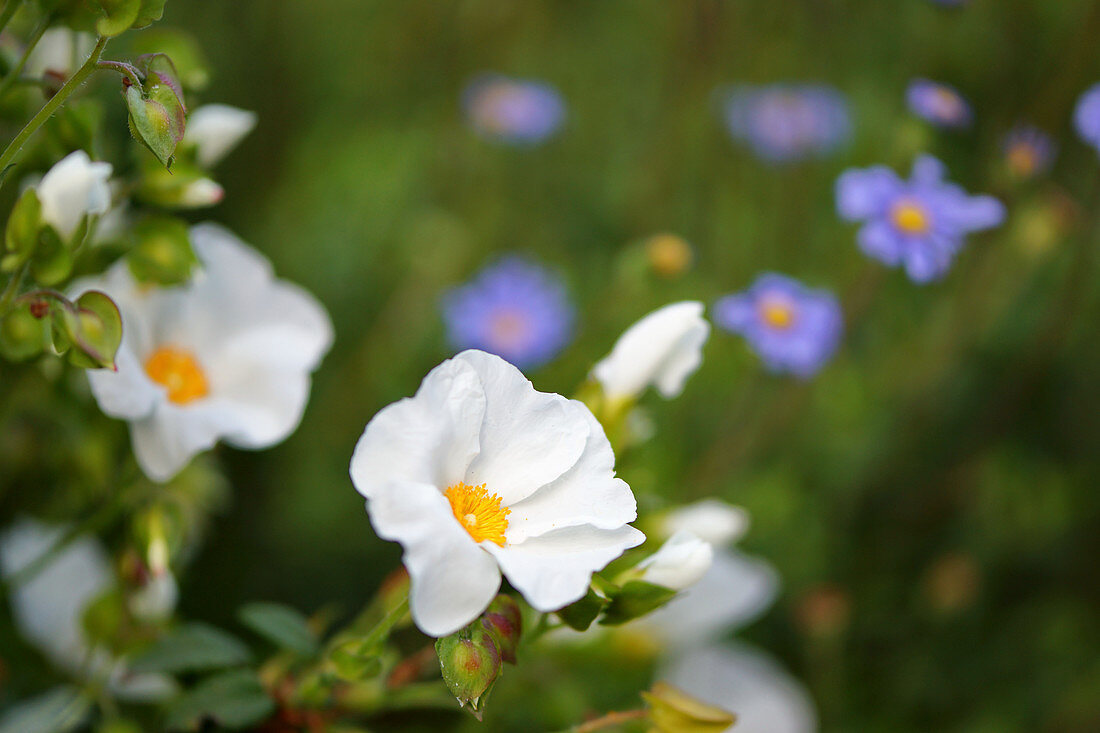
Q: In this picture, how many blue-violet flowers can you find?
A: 8